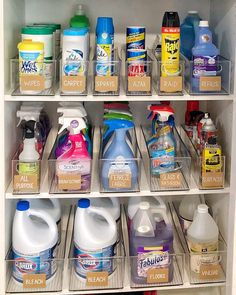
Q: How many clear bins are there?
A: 15